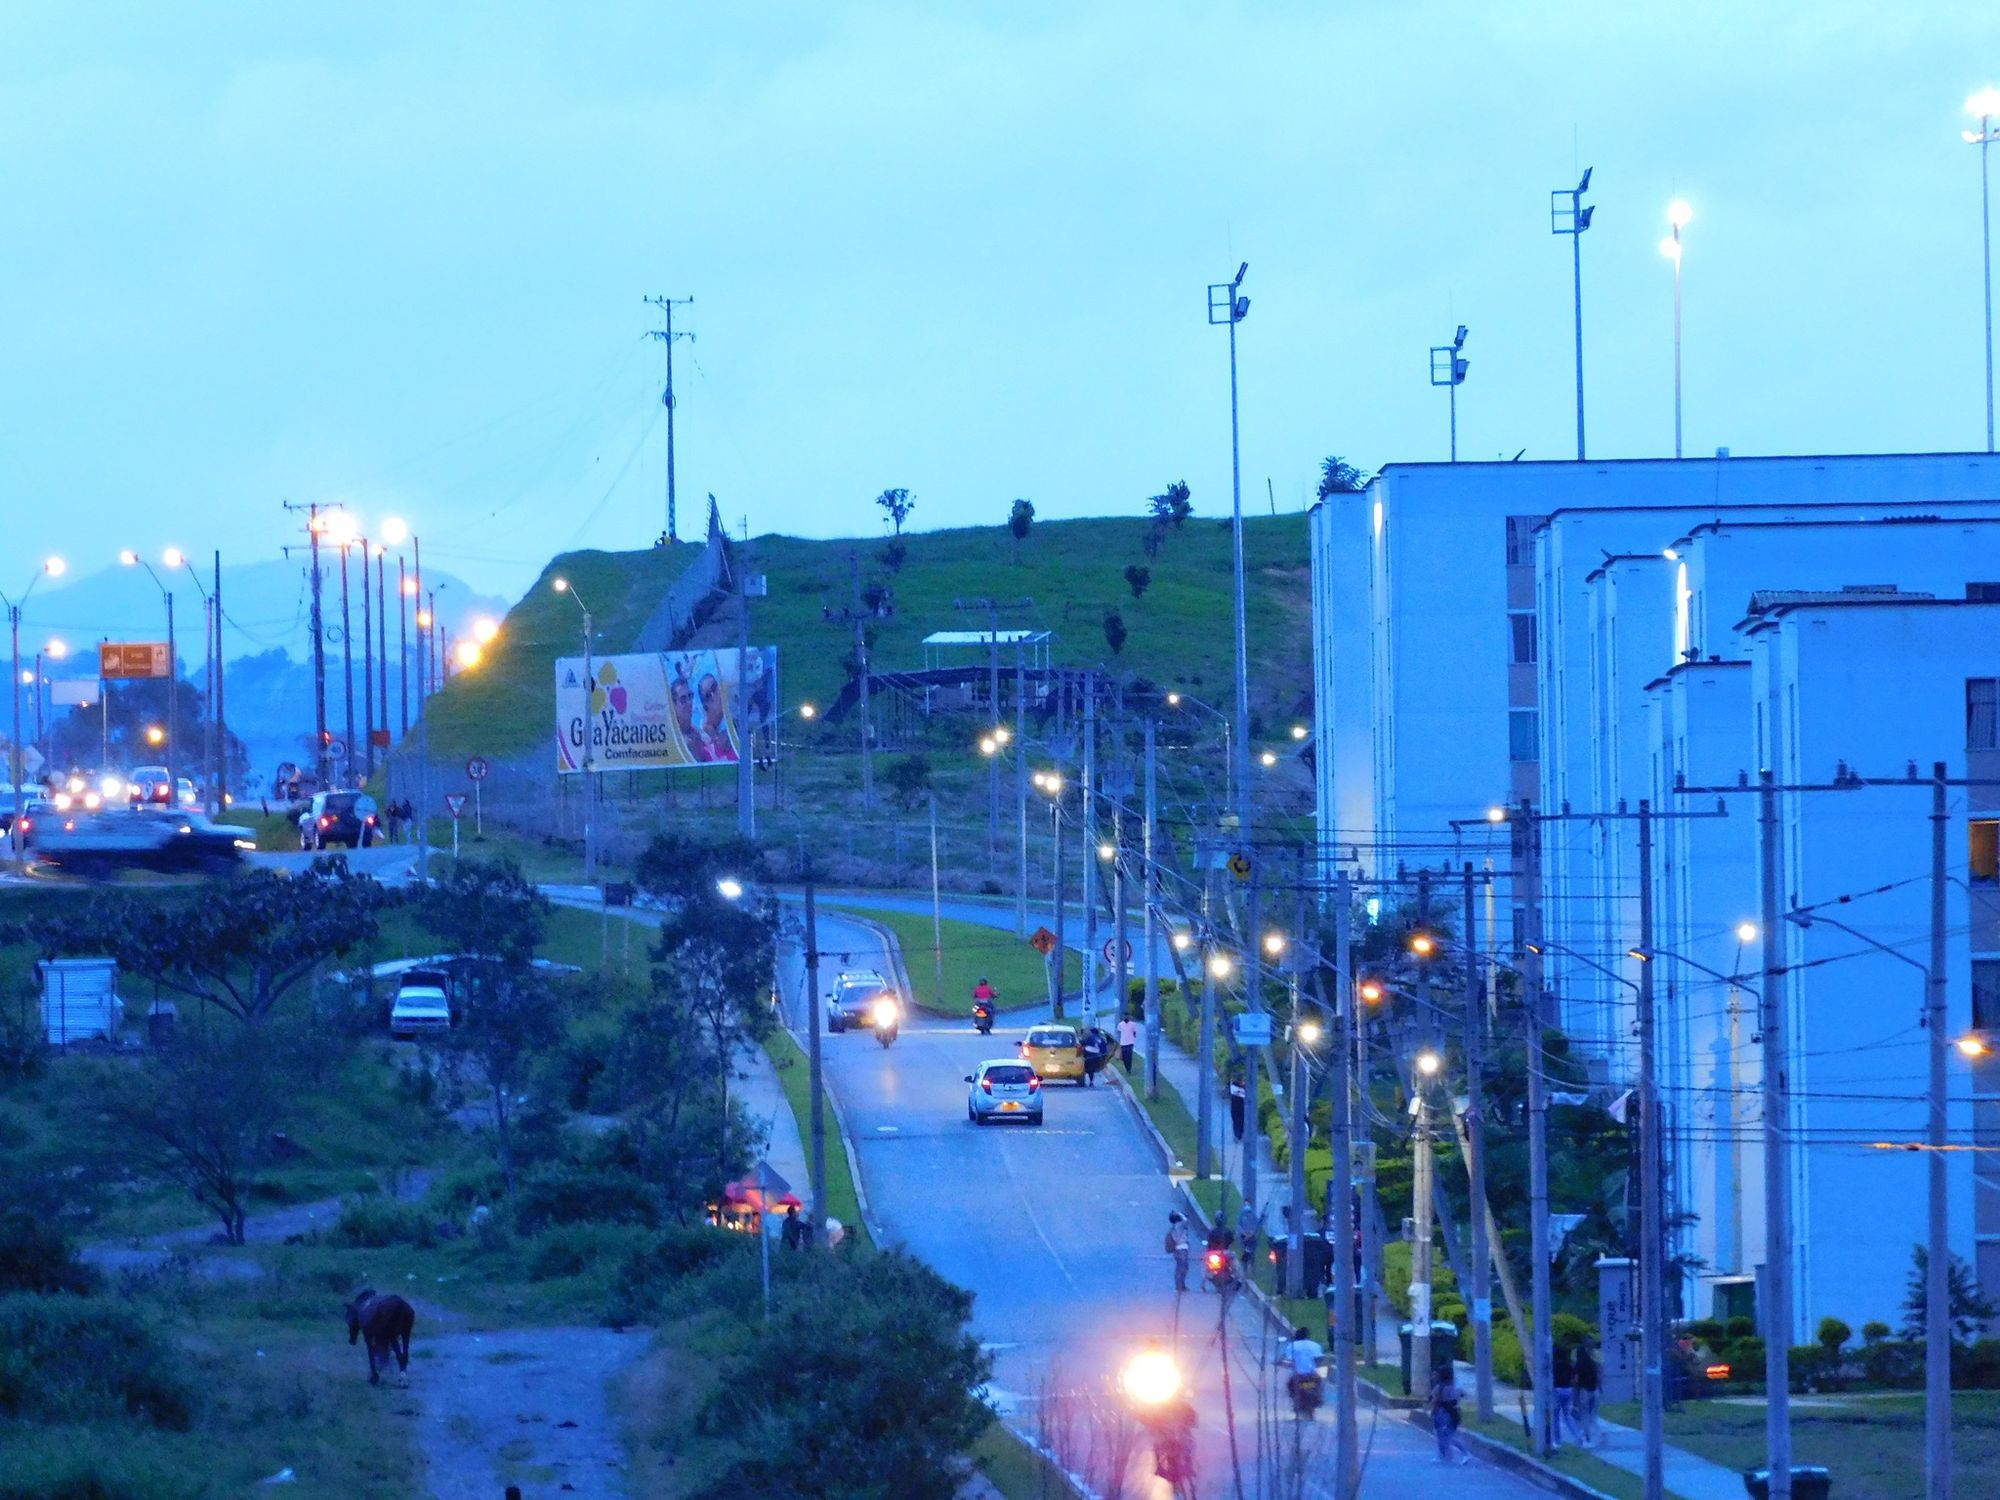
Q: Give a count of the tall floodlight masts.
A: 5